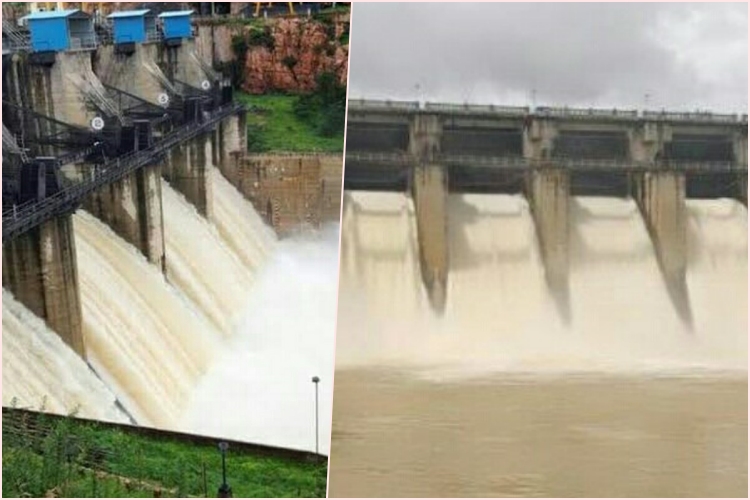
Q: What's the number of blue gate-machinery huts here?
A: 3